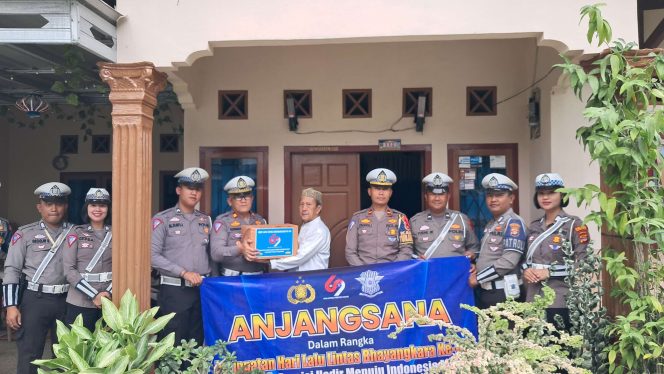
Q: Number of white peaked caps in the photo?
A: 8